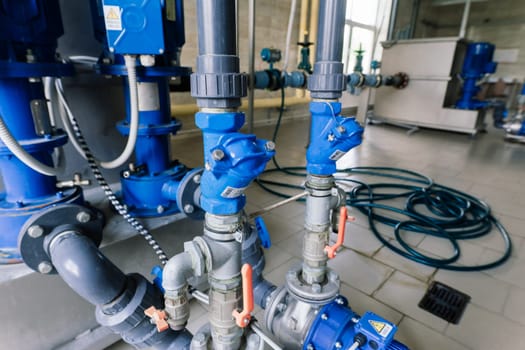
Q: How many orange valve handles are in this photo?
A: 3